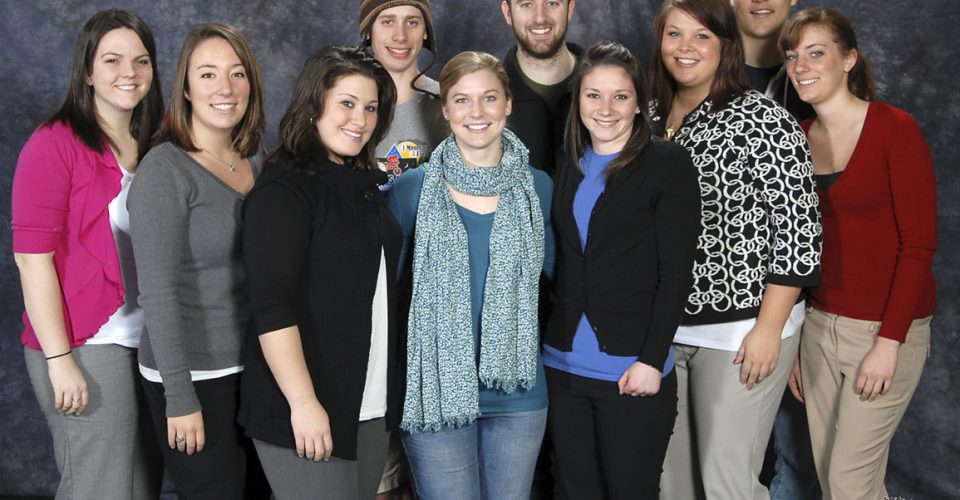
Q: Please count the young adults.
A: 10